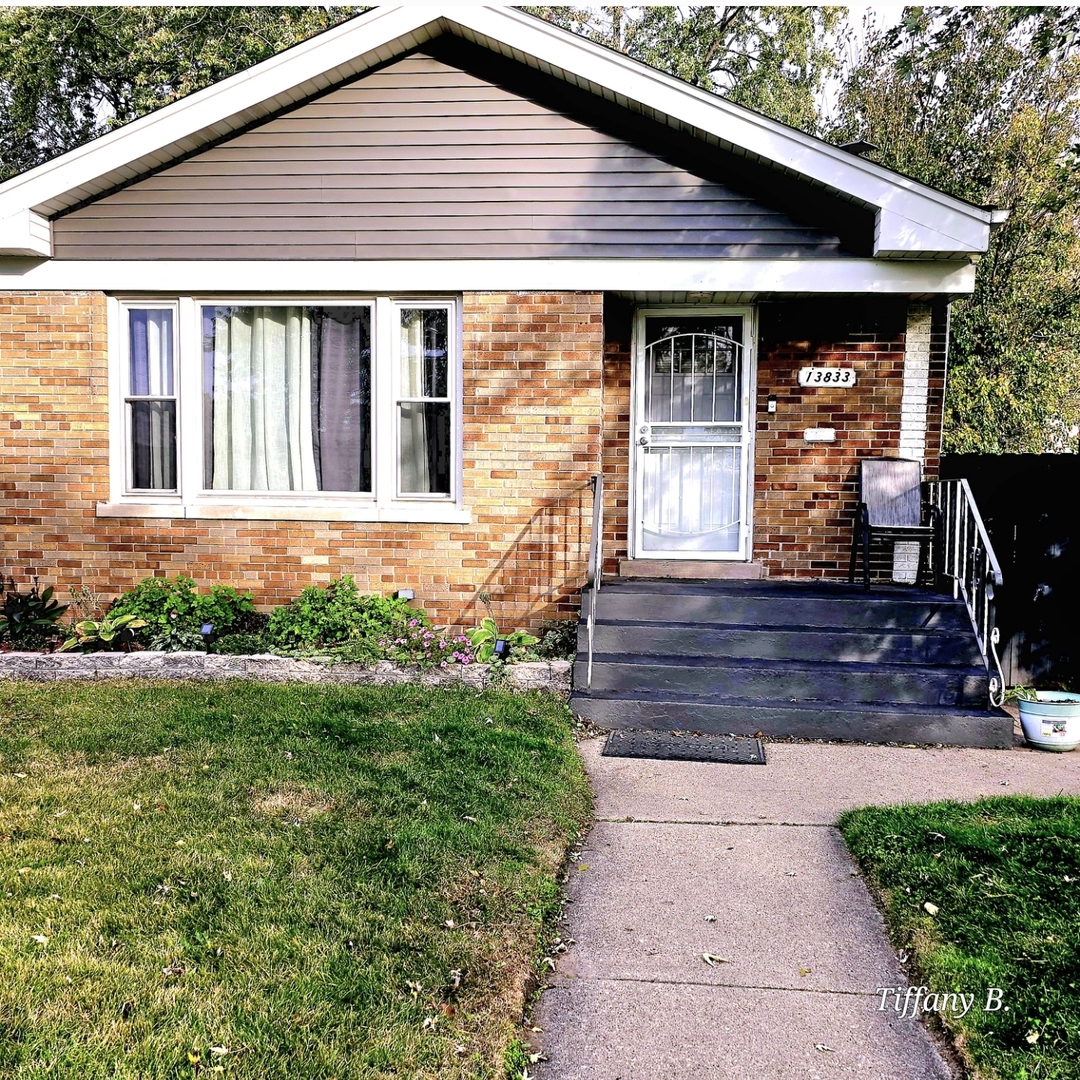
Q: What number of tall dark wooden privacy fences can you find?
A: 1